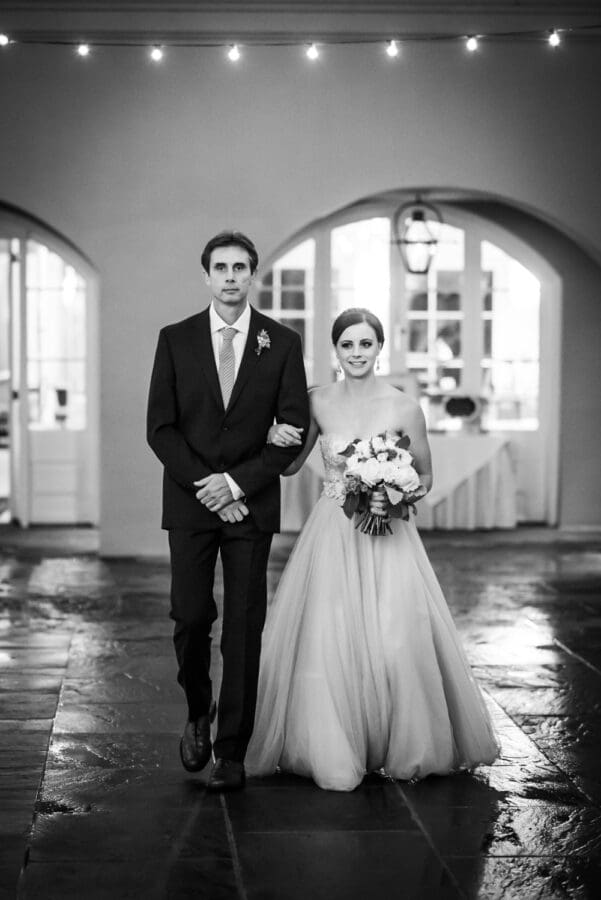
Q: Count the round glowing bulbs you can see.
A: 8